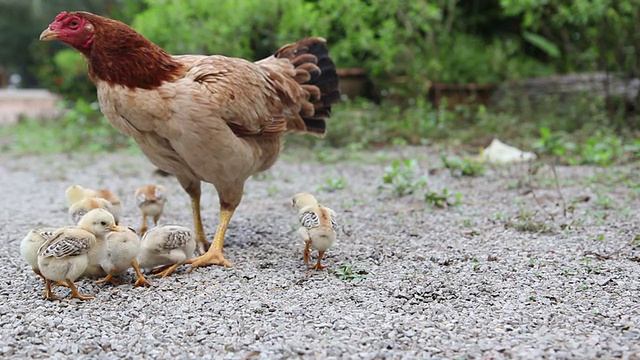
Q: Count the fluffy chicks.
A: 8